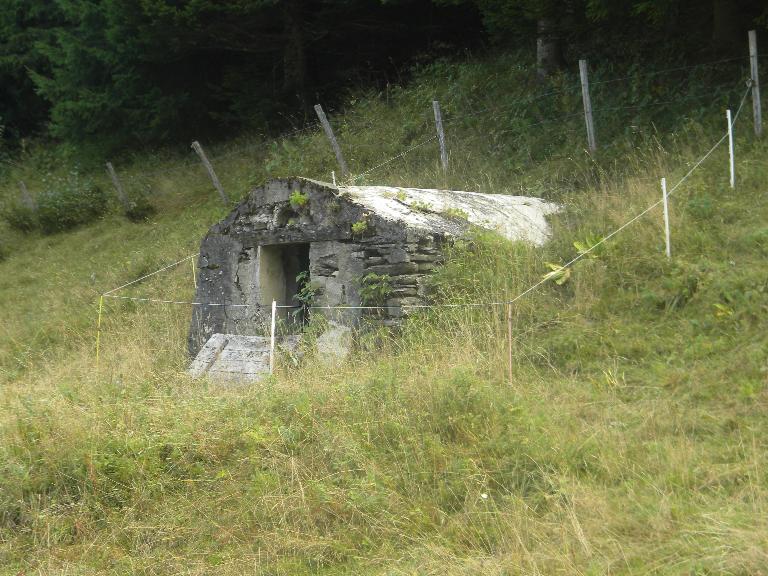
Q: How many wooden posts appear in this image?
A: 7